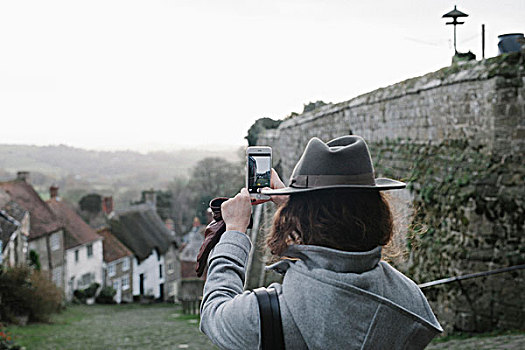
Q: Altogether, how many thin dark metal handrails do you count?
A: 1